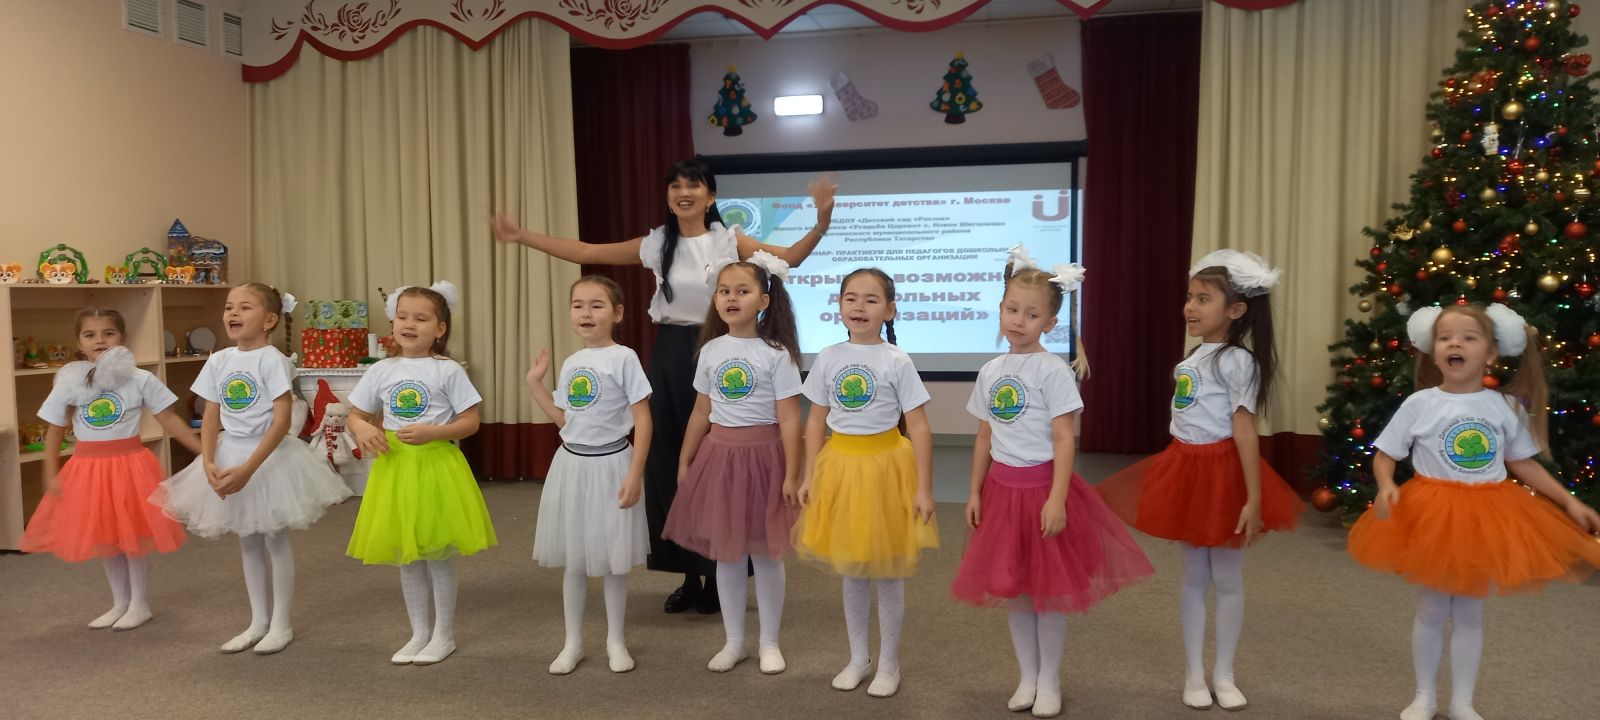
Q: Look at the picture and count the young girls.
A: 9